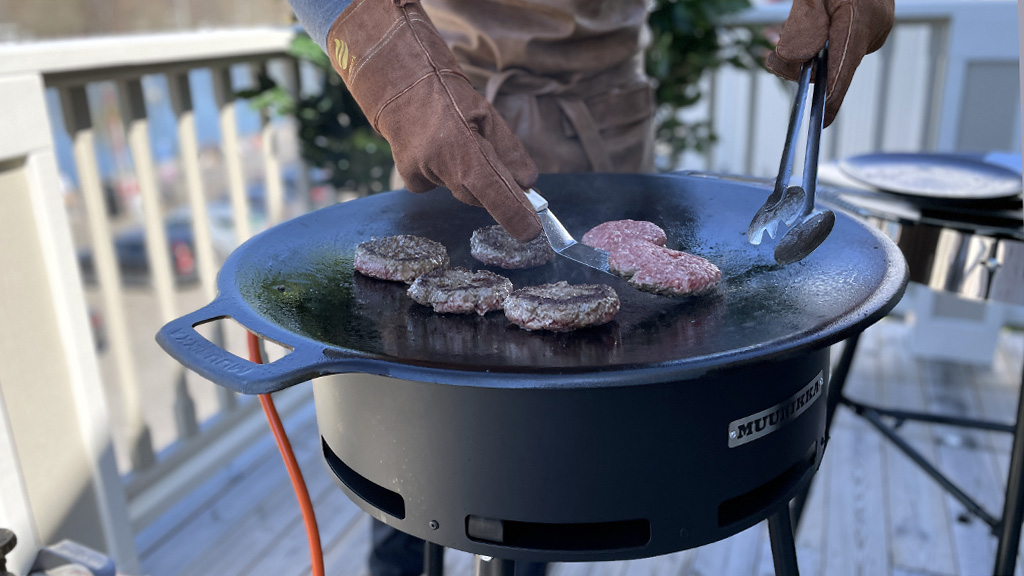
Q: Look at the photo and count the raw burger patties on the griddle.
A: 2